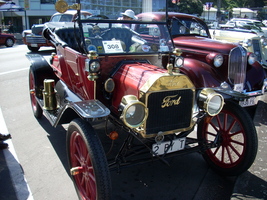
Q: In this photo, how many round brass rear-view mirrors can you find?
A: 1